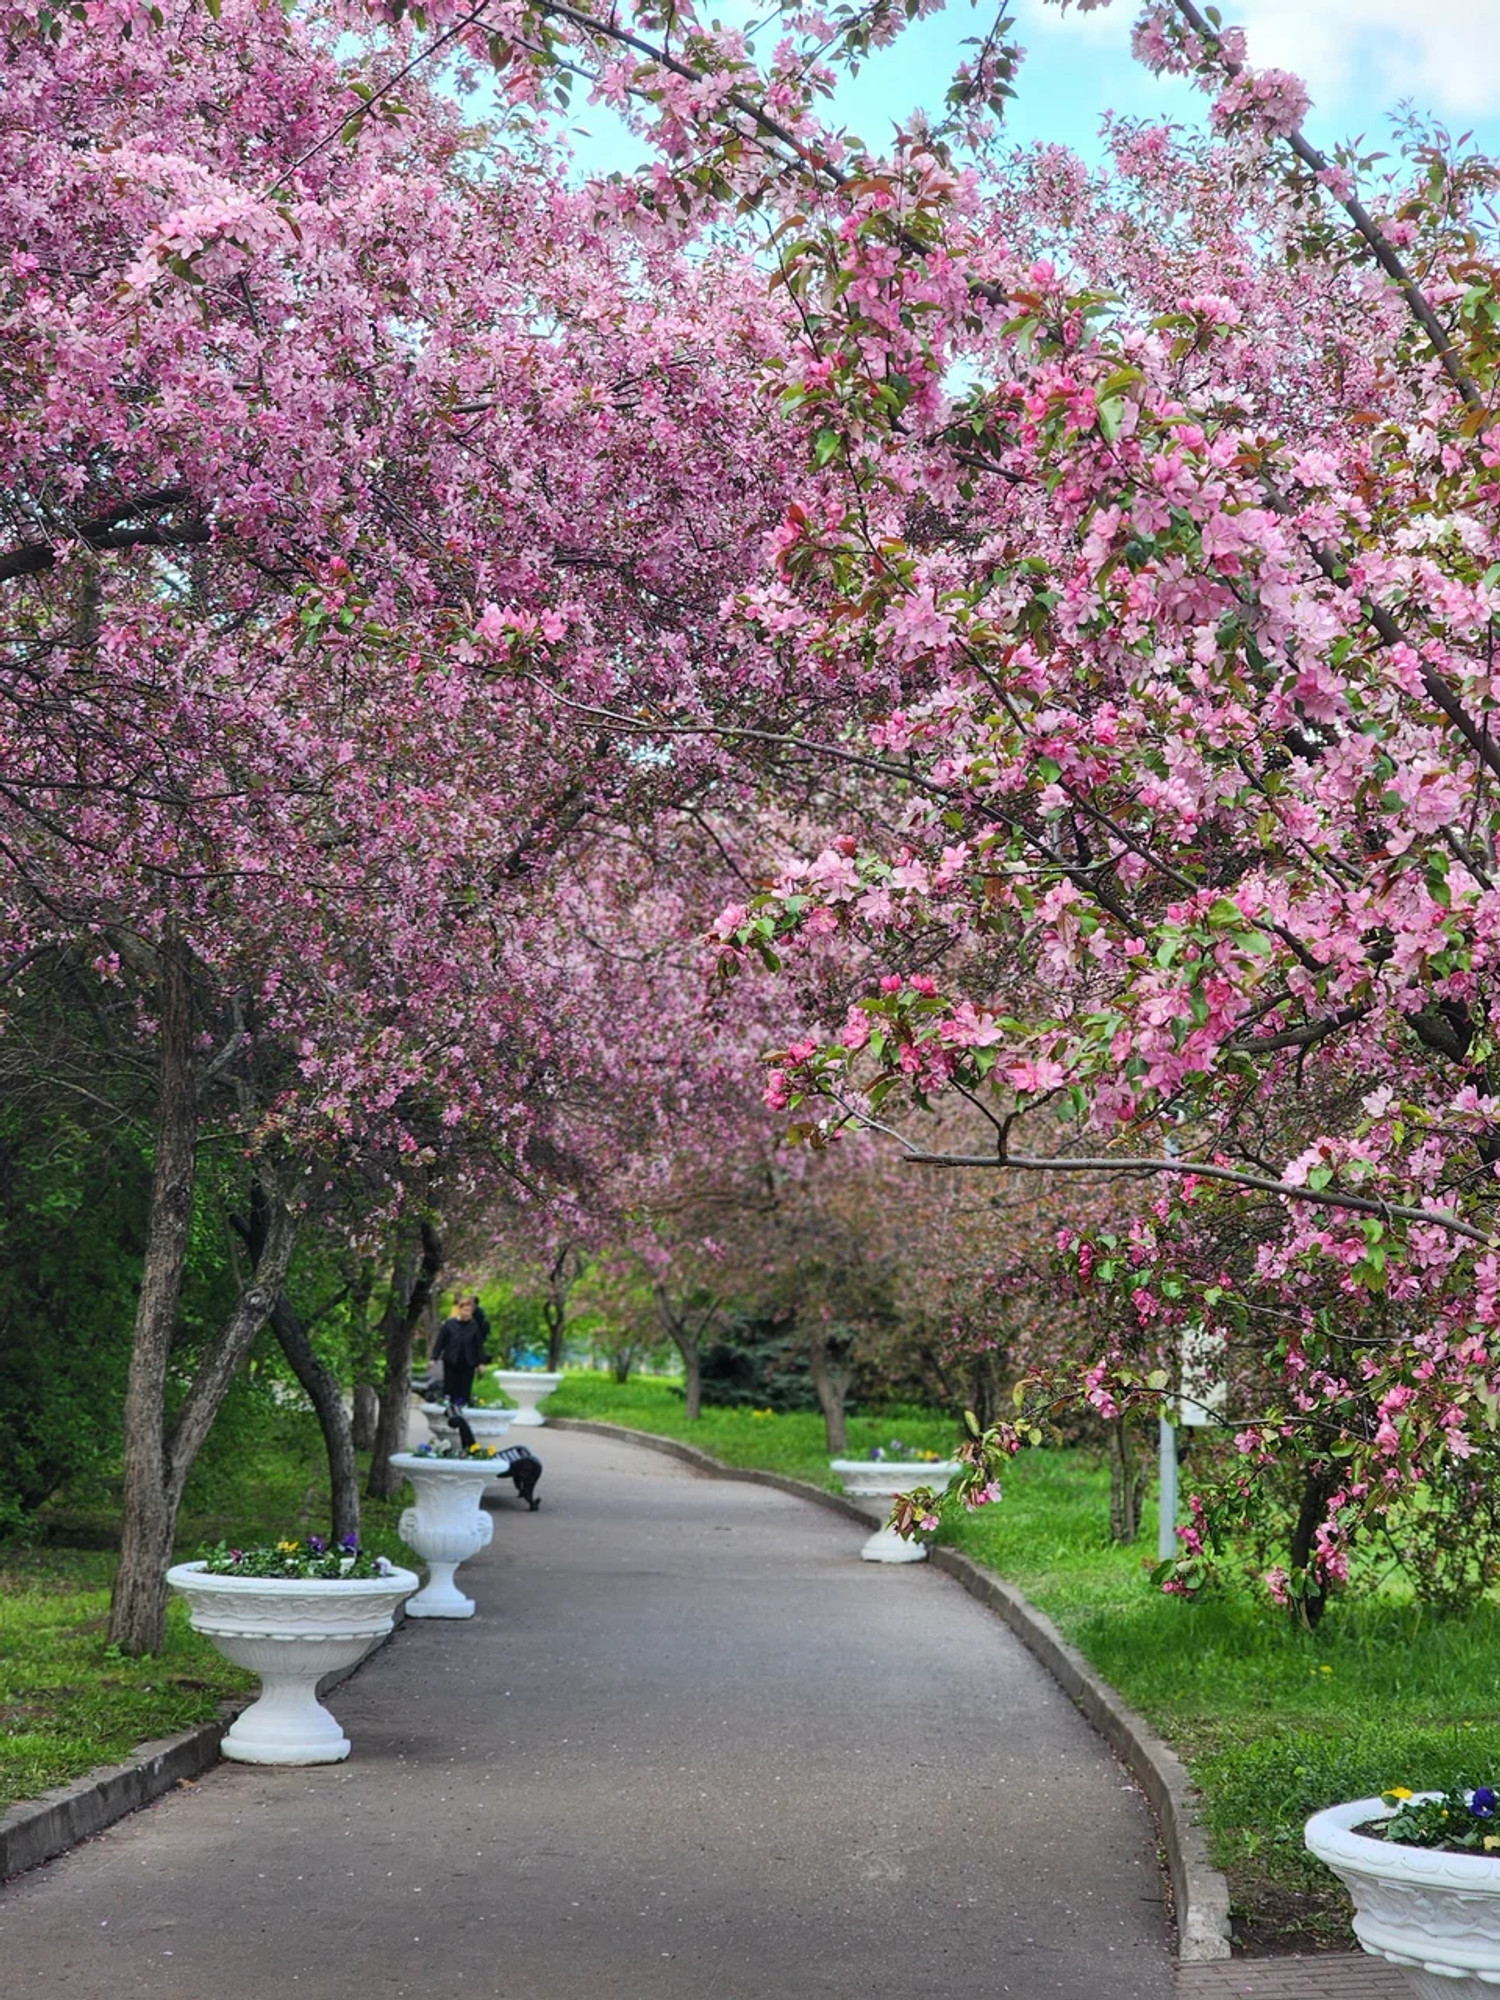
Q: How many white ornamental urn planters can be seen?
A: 6